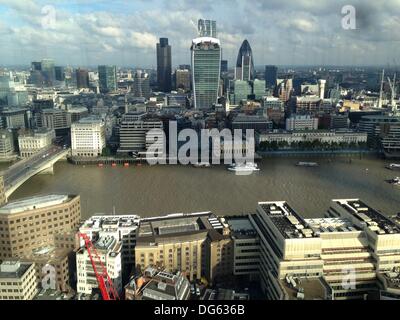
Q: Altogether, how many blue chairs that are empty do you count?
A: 0